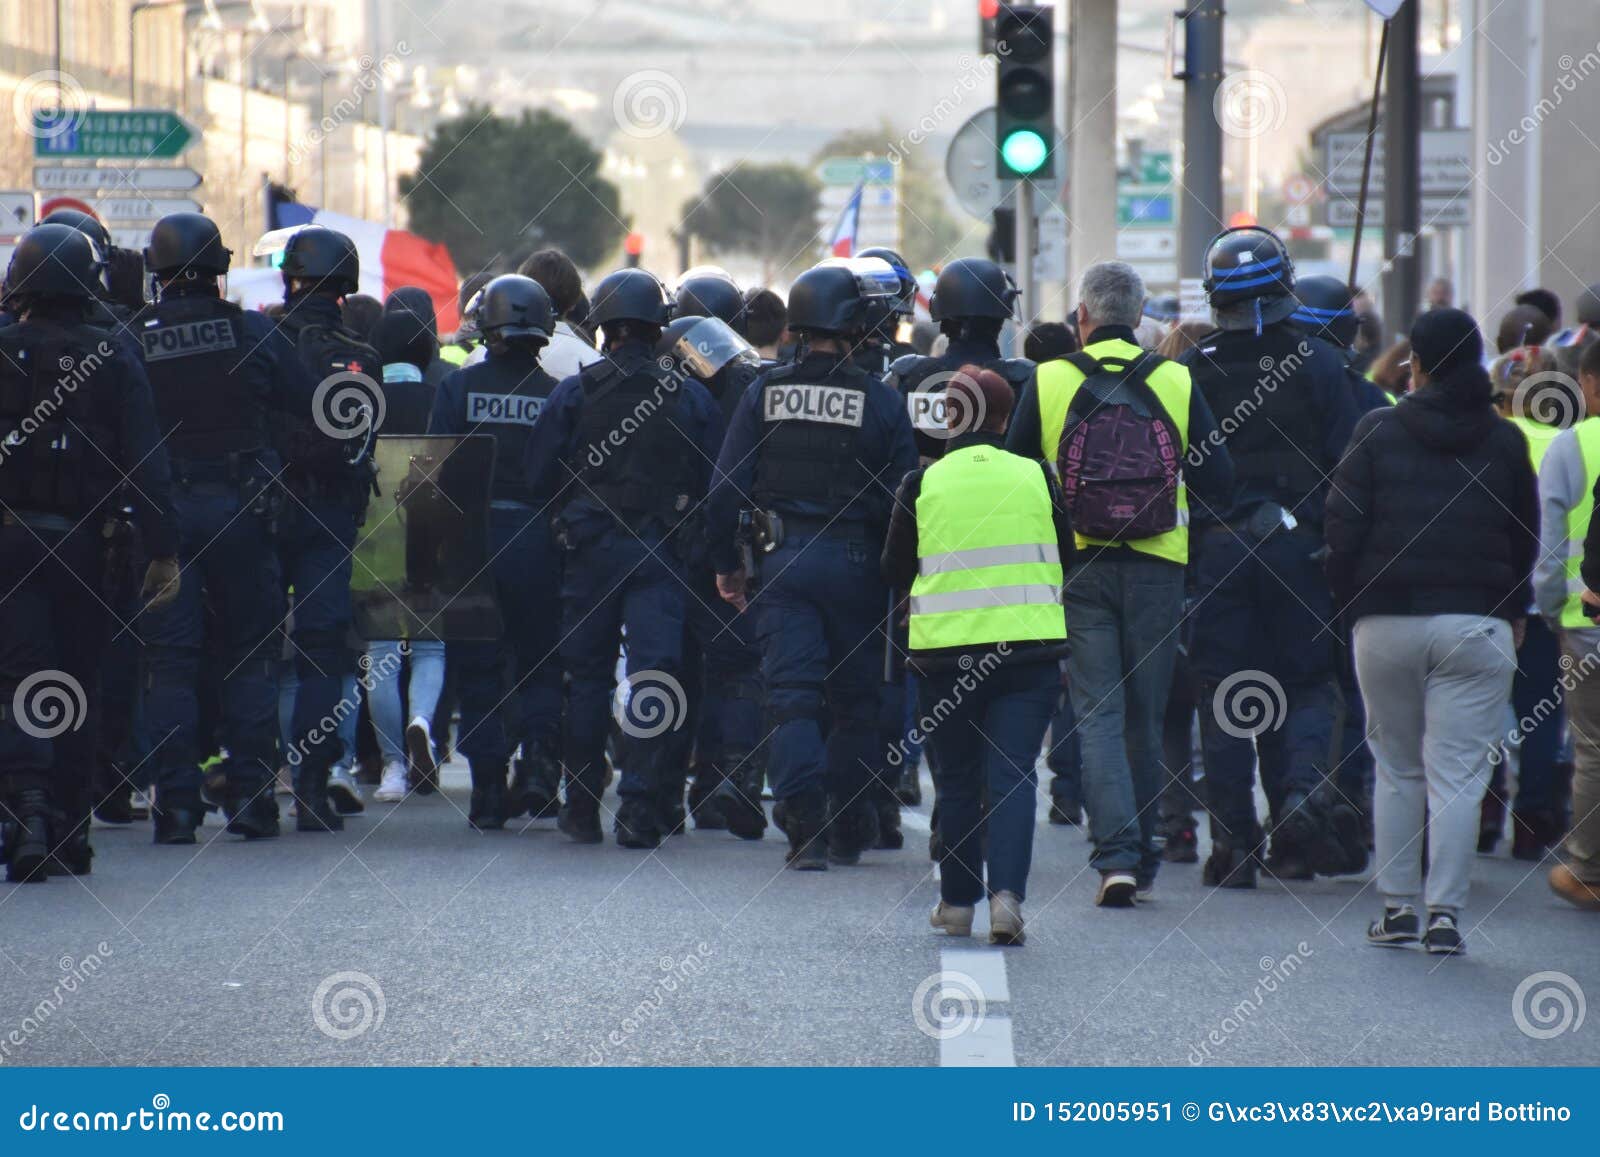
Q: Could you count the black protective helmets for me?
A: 13